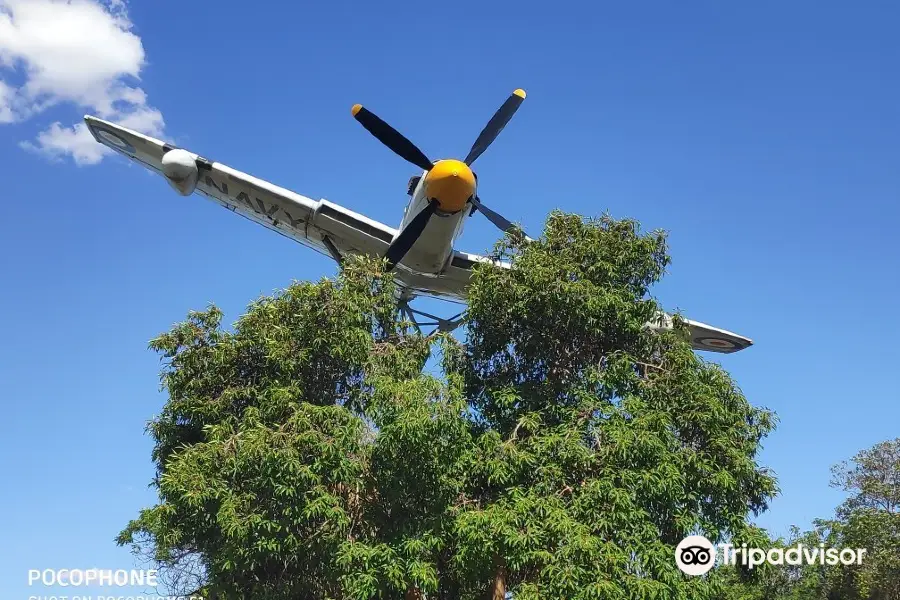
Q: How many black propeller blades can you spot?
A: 4